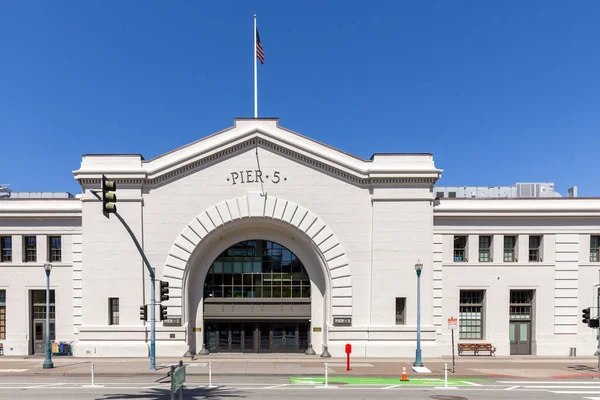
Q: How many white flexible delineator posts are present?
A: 4